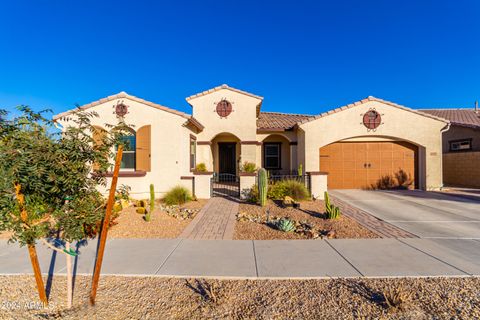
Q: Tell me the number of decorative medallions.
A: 3